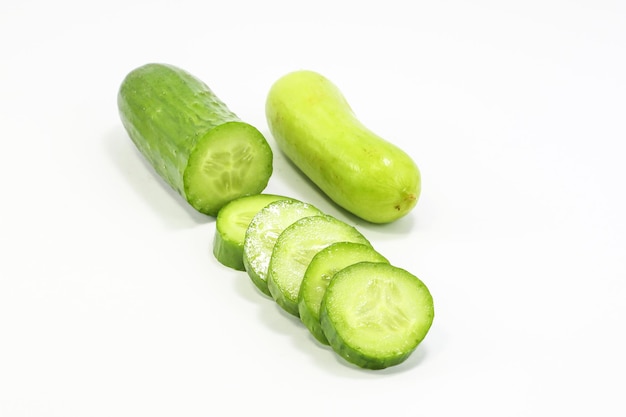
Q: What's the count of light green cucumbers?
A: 1